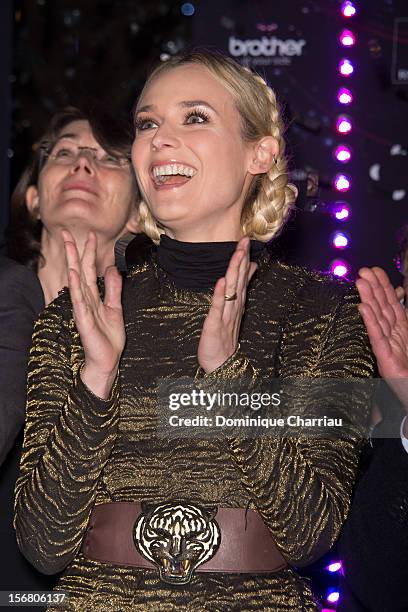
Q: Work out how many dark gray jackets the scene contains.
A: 1